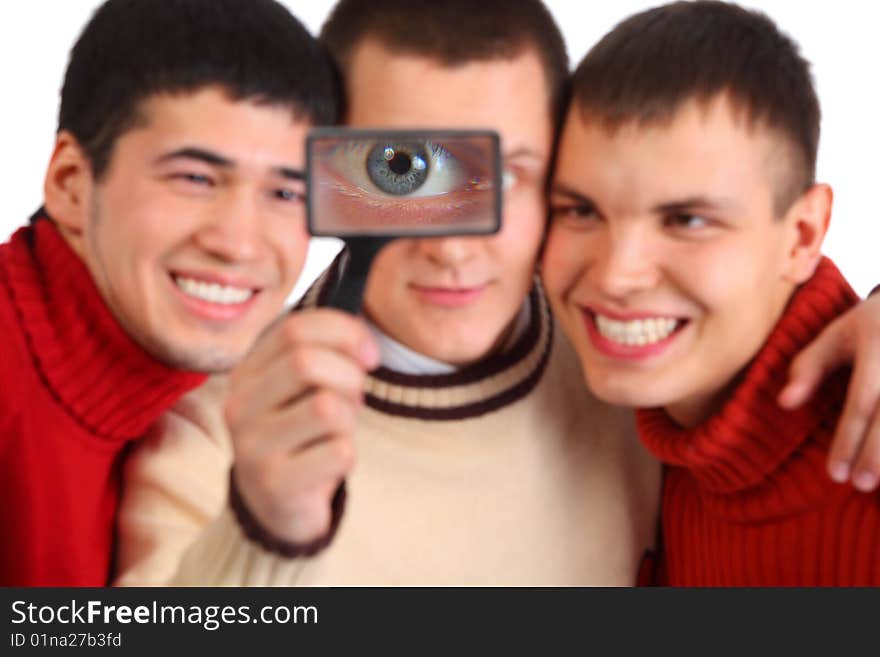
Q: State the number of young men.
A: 3